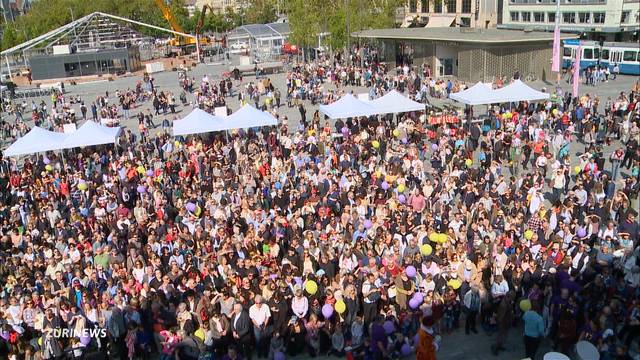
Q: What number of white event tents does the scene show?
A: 8